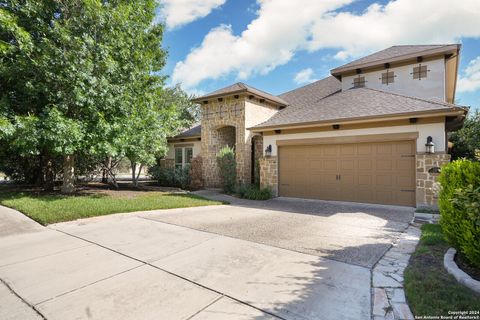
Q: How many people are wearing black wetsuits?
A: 0